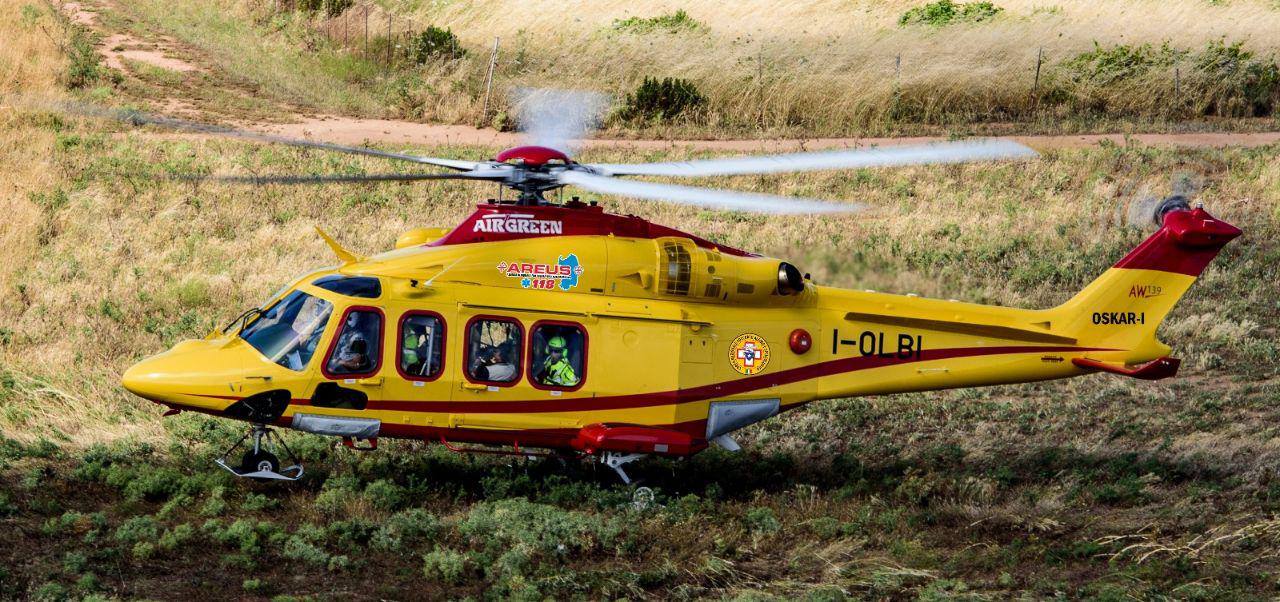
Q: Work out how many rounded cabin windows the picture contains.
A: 4